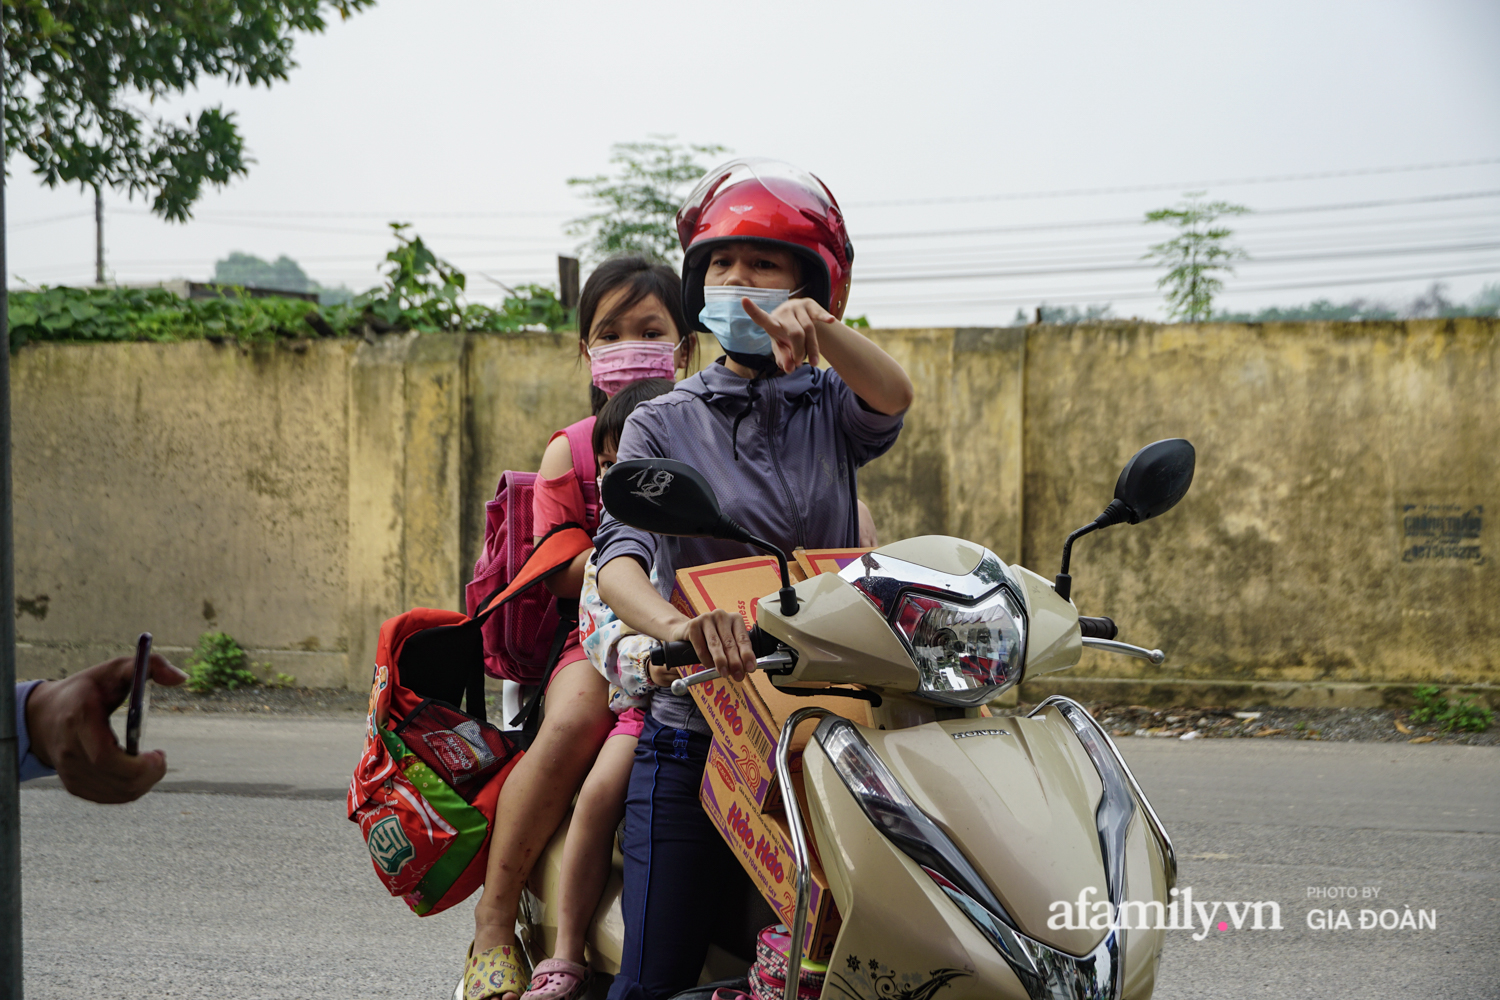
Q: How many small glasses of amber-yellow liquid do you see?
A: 0